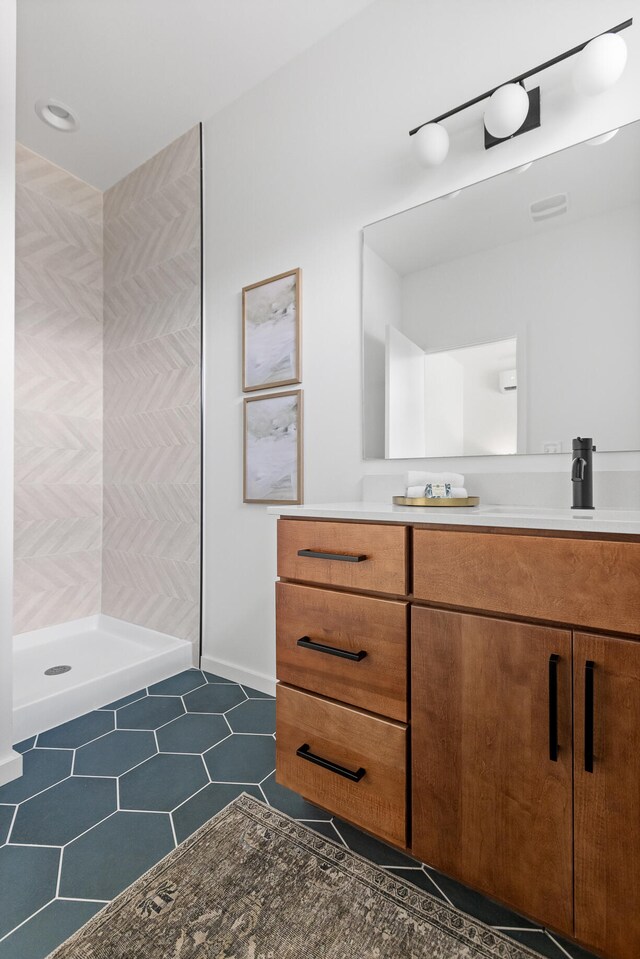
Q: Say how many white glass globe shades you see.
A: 3